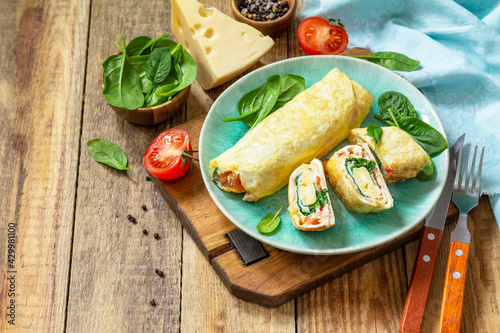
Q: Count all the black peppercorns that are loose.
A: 9